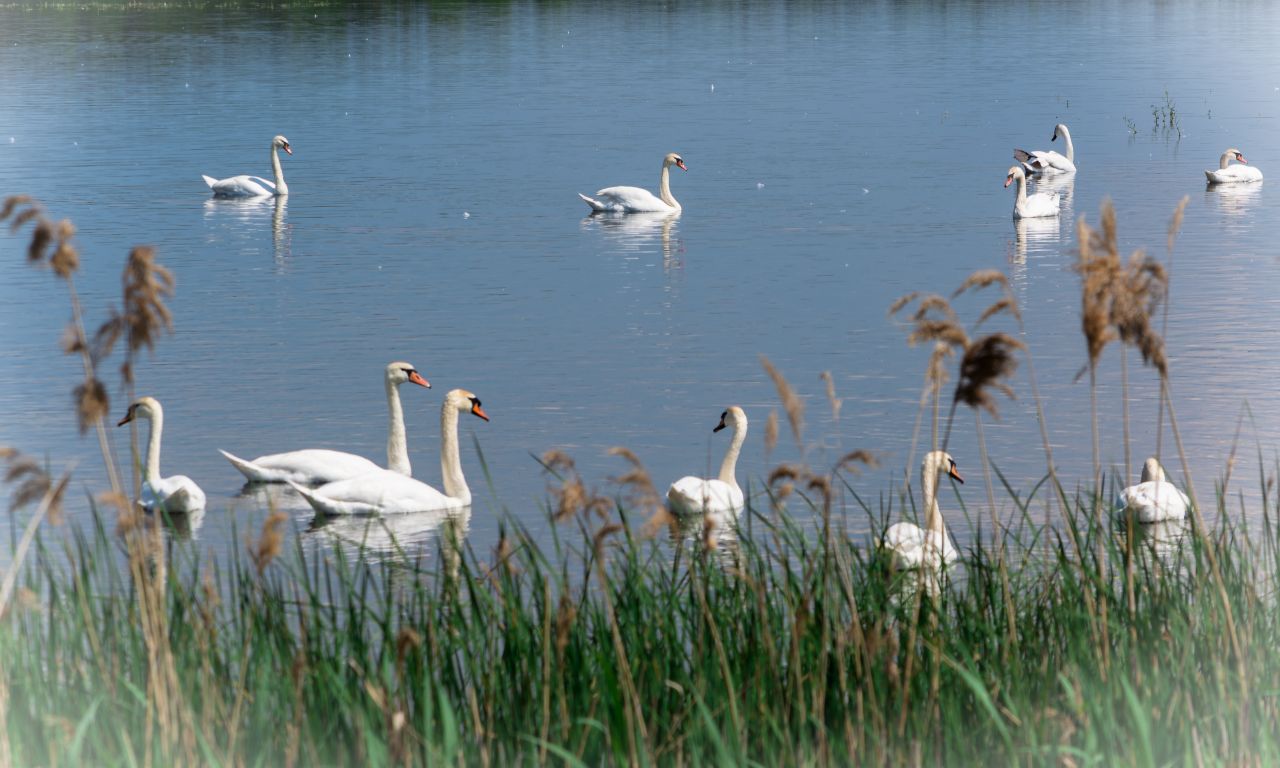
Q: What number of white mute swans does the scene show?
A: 11